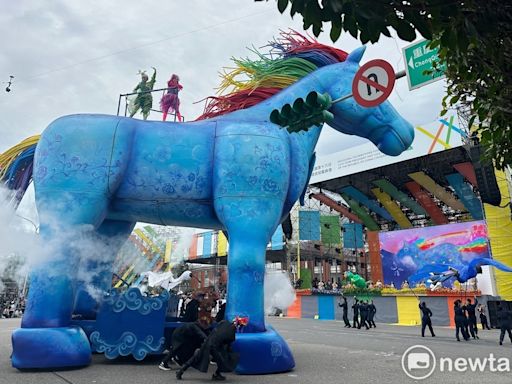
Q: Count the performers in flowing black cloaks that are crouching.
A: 2